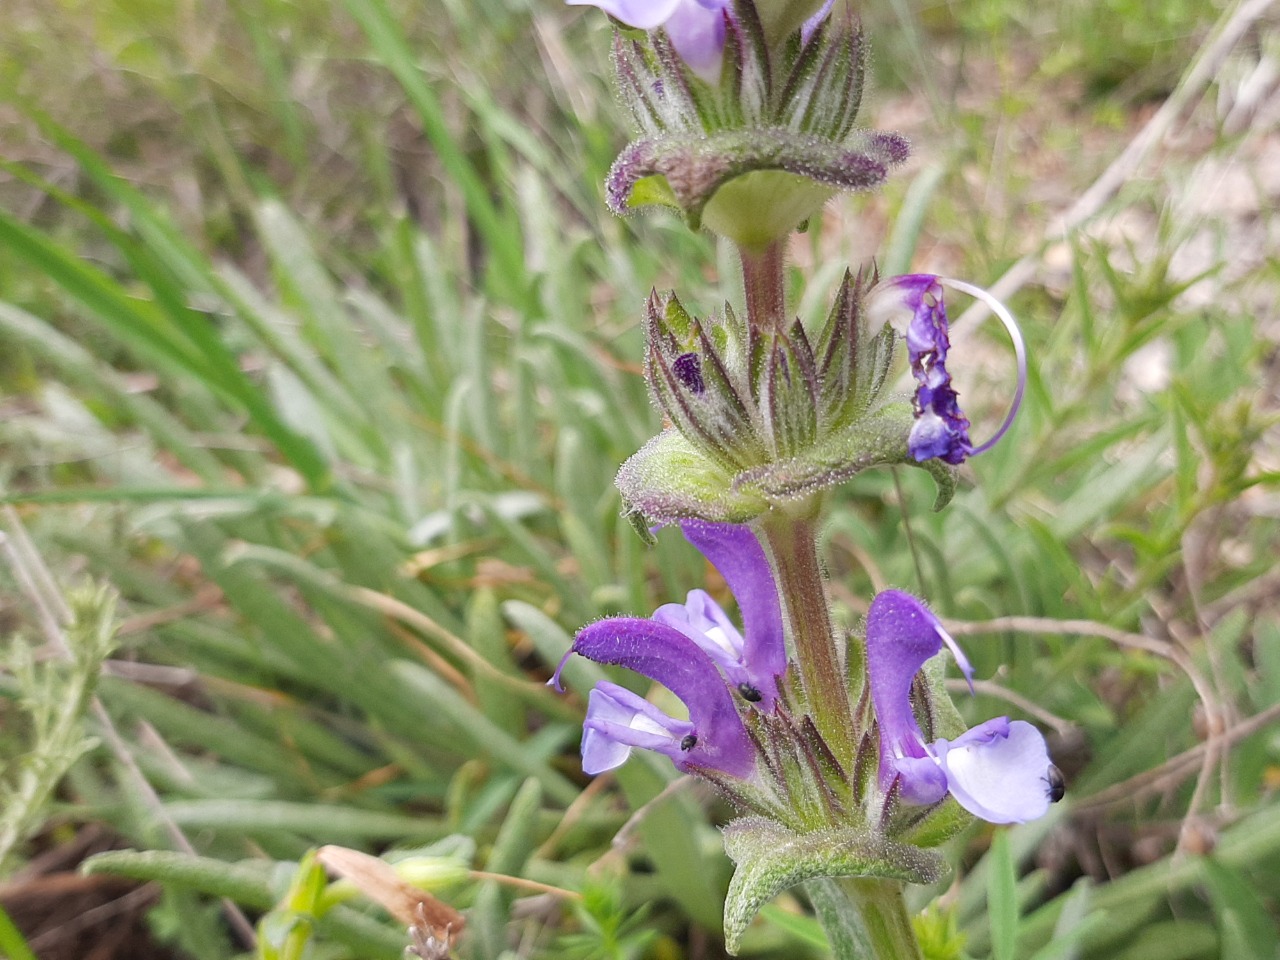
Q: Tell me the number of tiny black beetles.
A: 3